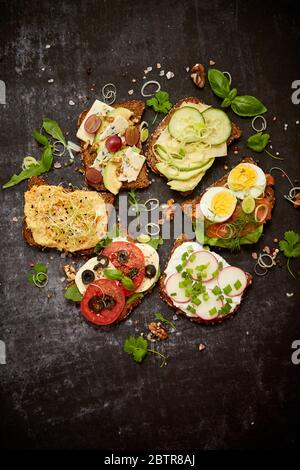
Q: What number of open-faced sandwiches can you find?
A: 6